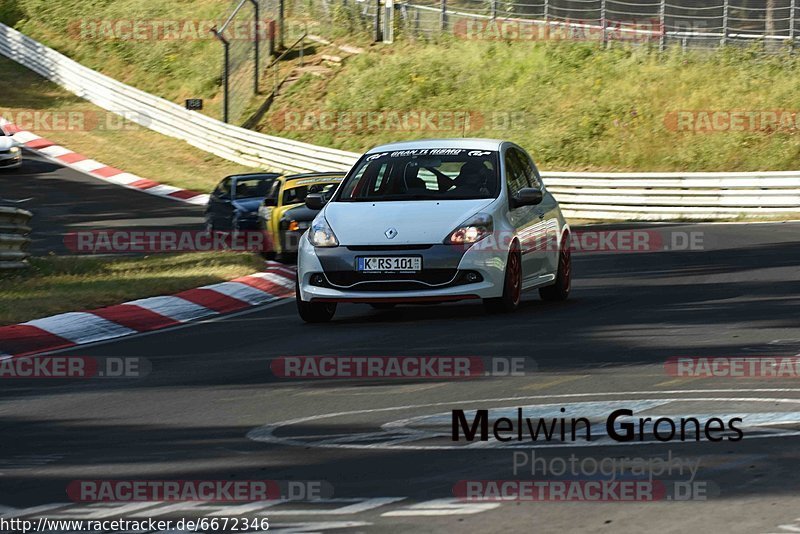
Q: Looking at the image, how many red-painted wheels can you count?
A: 2